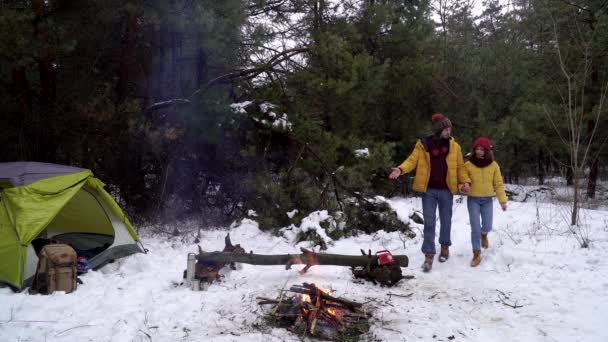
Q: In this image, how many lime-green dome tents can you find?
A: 1